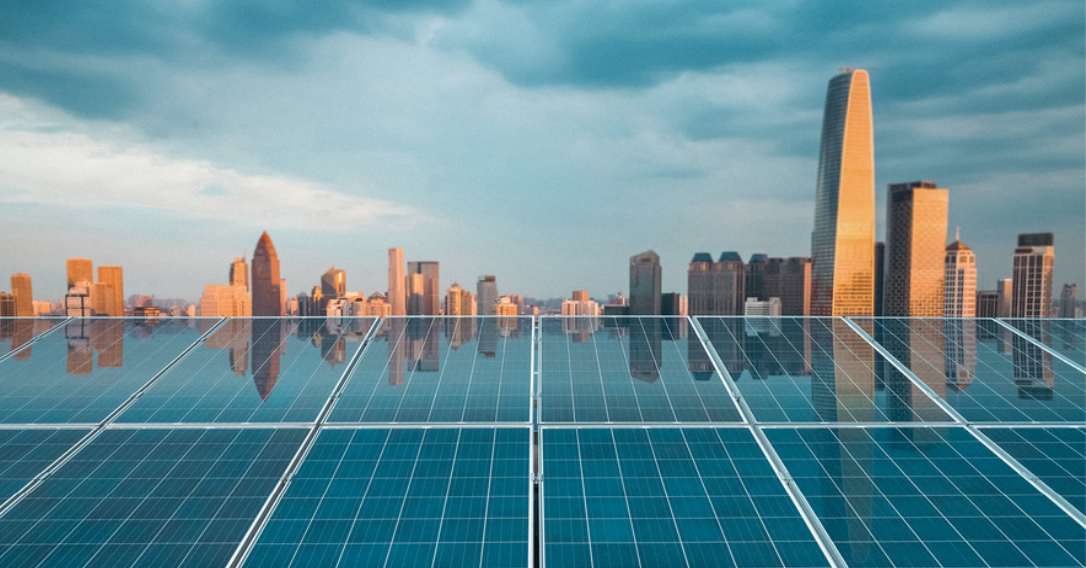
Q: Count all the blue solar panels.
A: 14